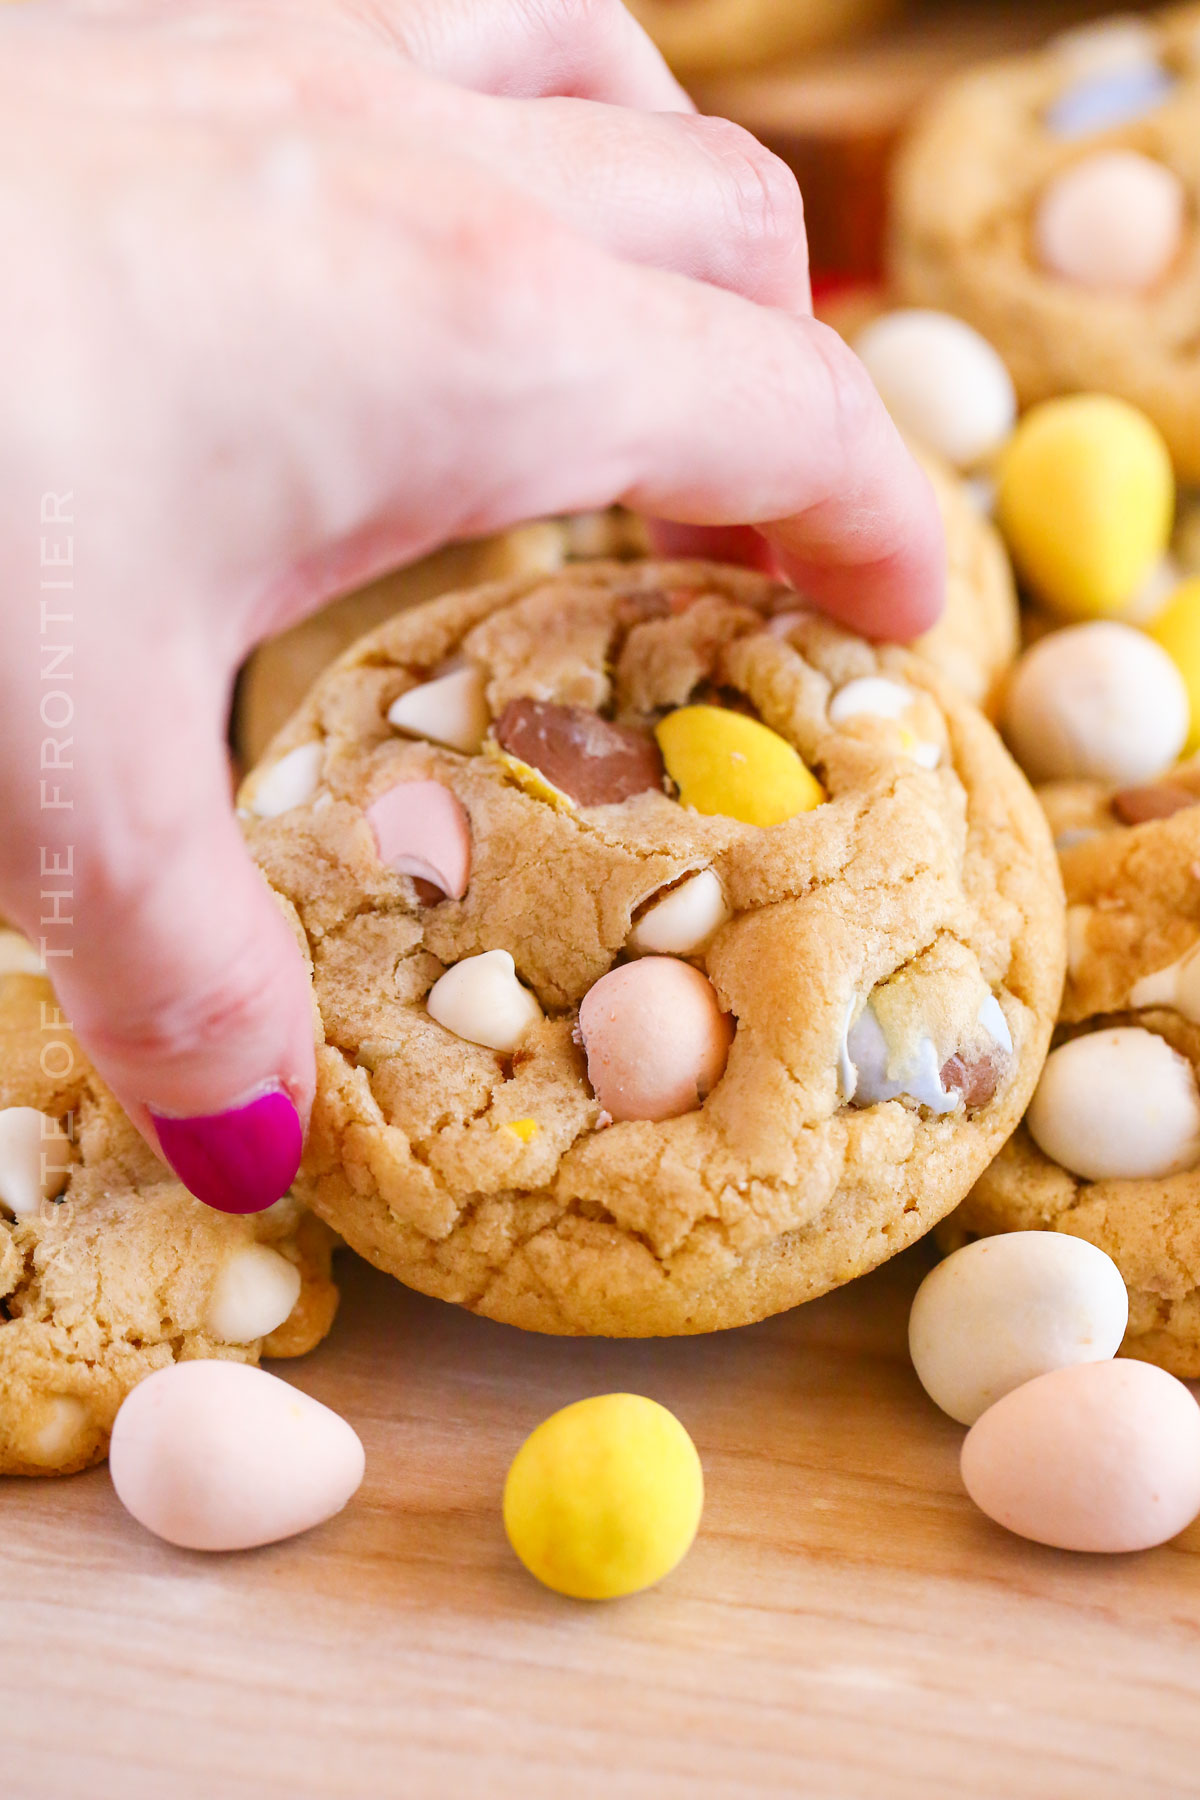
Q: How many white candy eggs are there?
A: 4